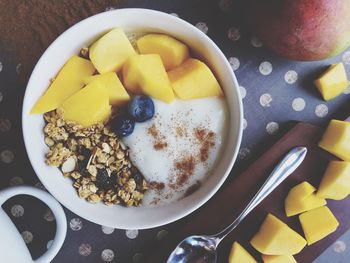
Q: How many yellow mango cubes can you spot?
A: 15